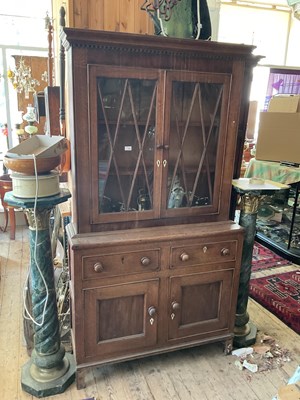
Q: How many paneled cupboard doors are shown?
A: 2